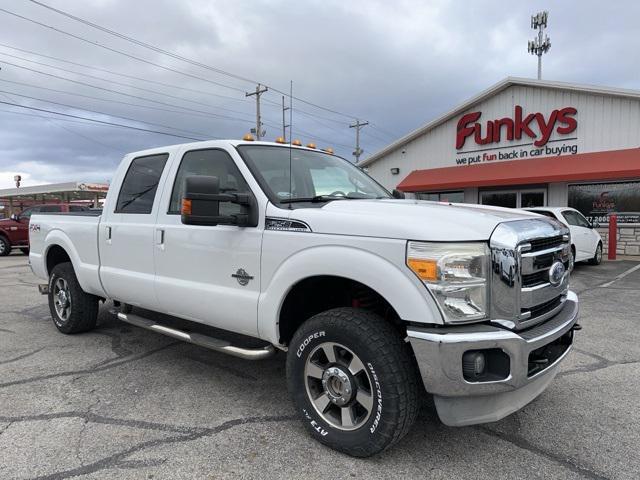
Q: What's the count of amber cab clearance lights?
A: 5